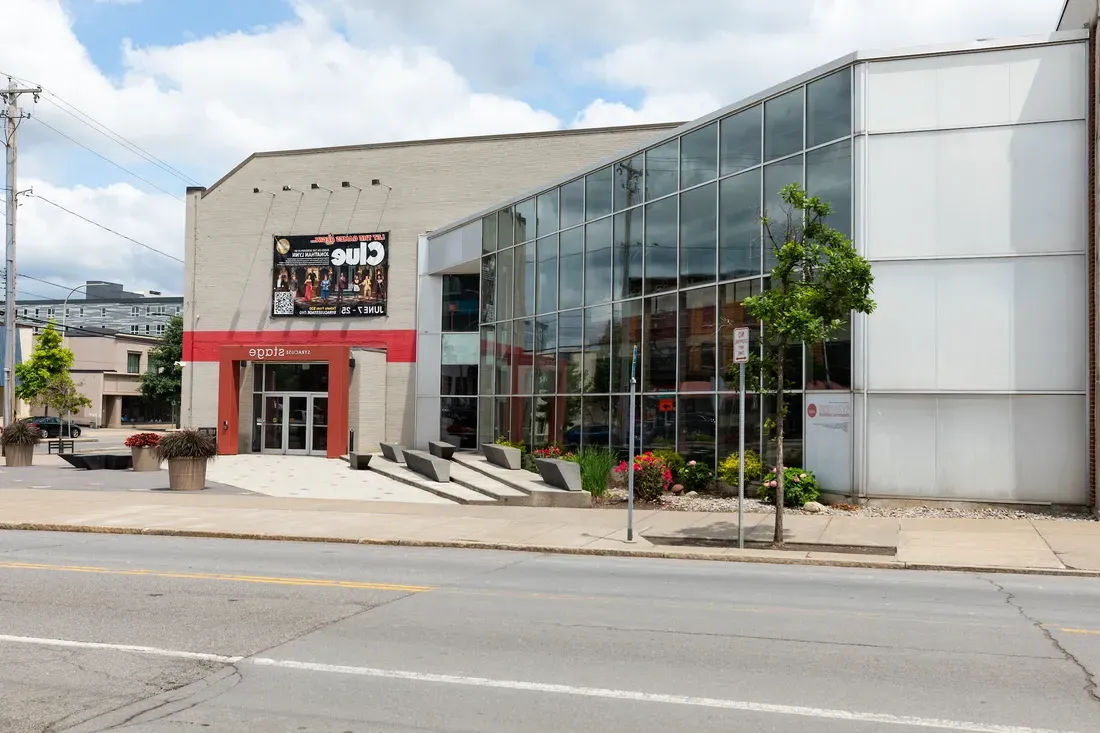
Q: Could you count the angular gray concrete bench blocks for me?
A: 6